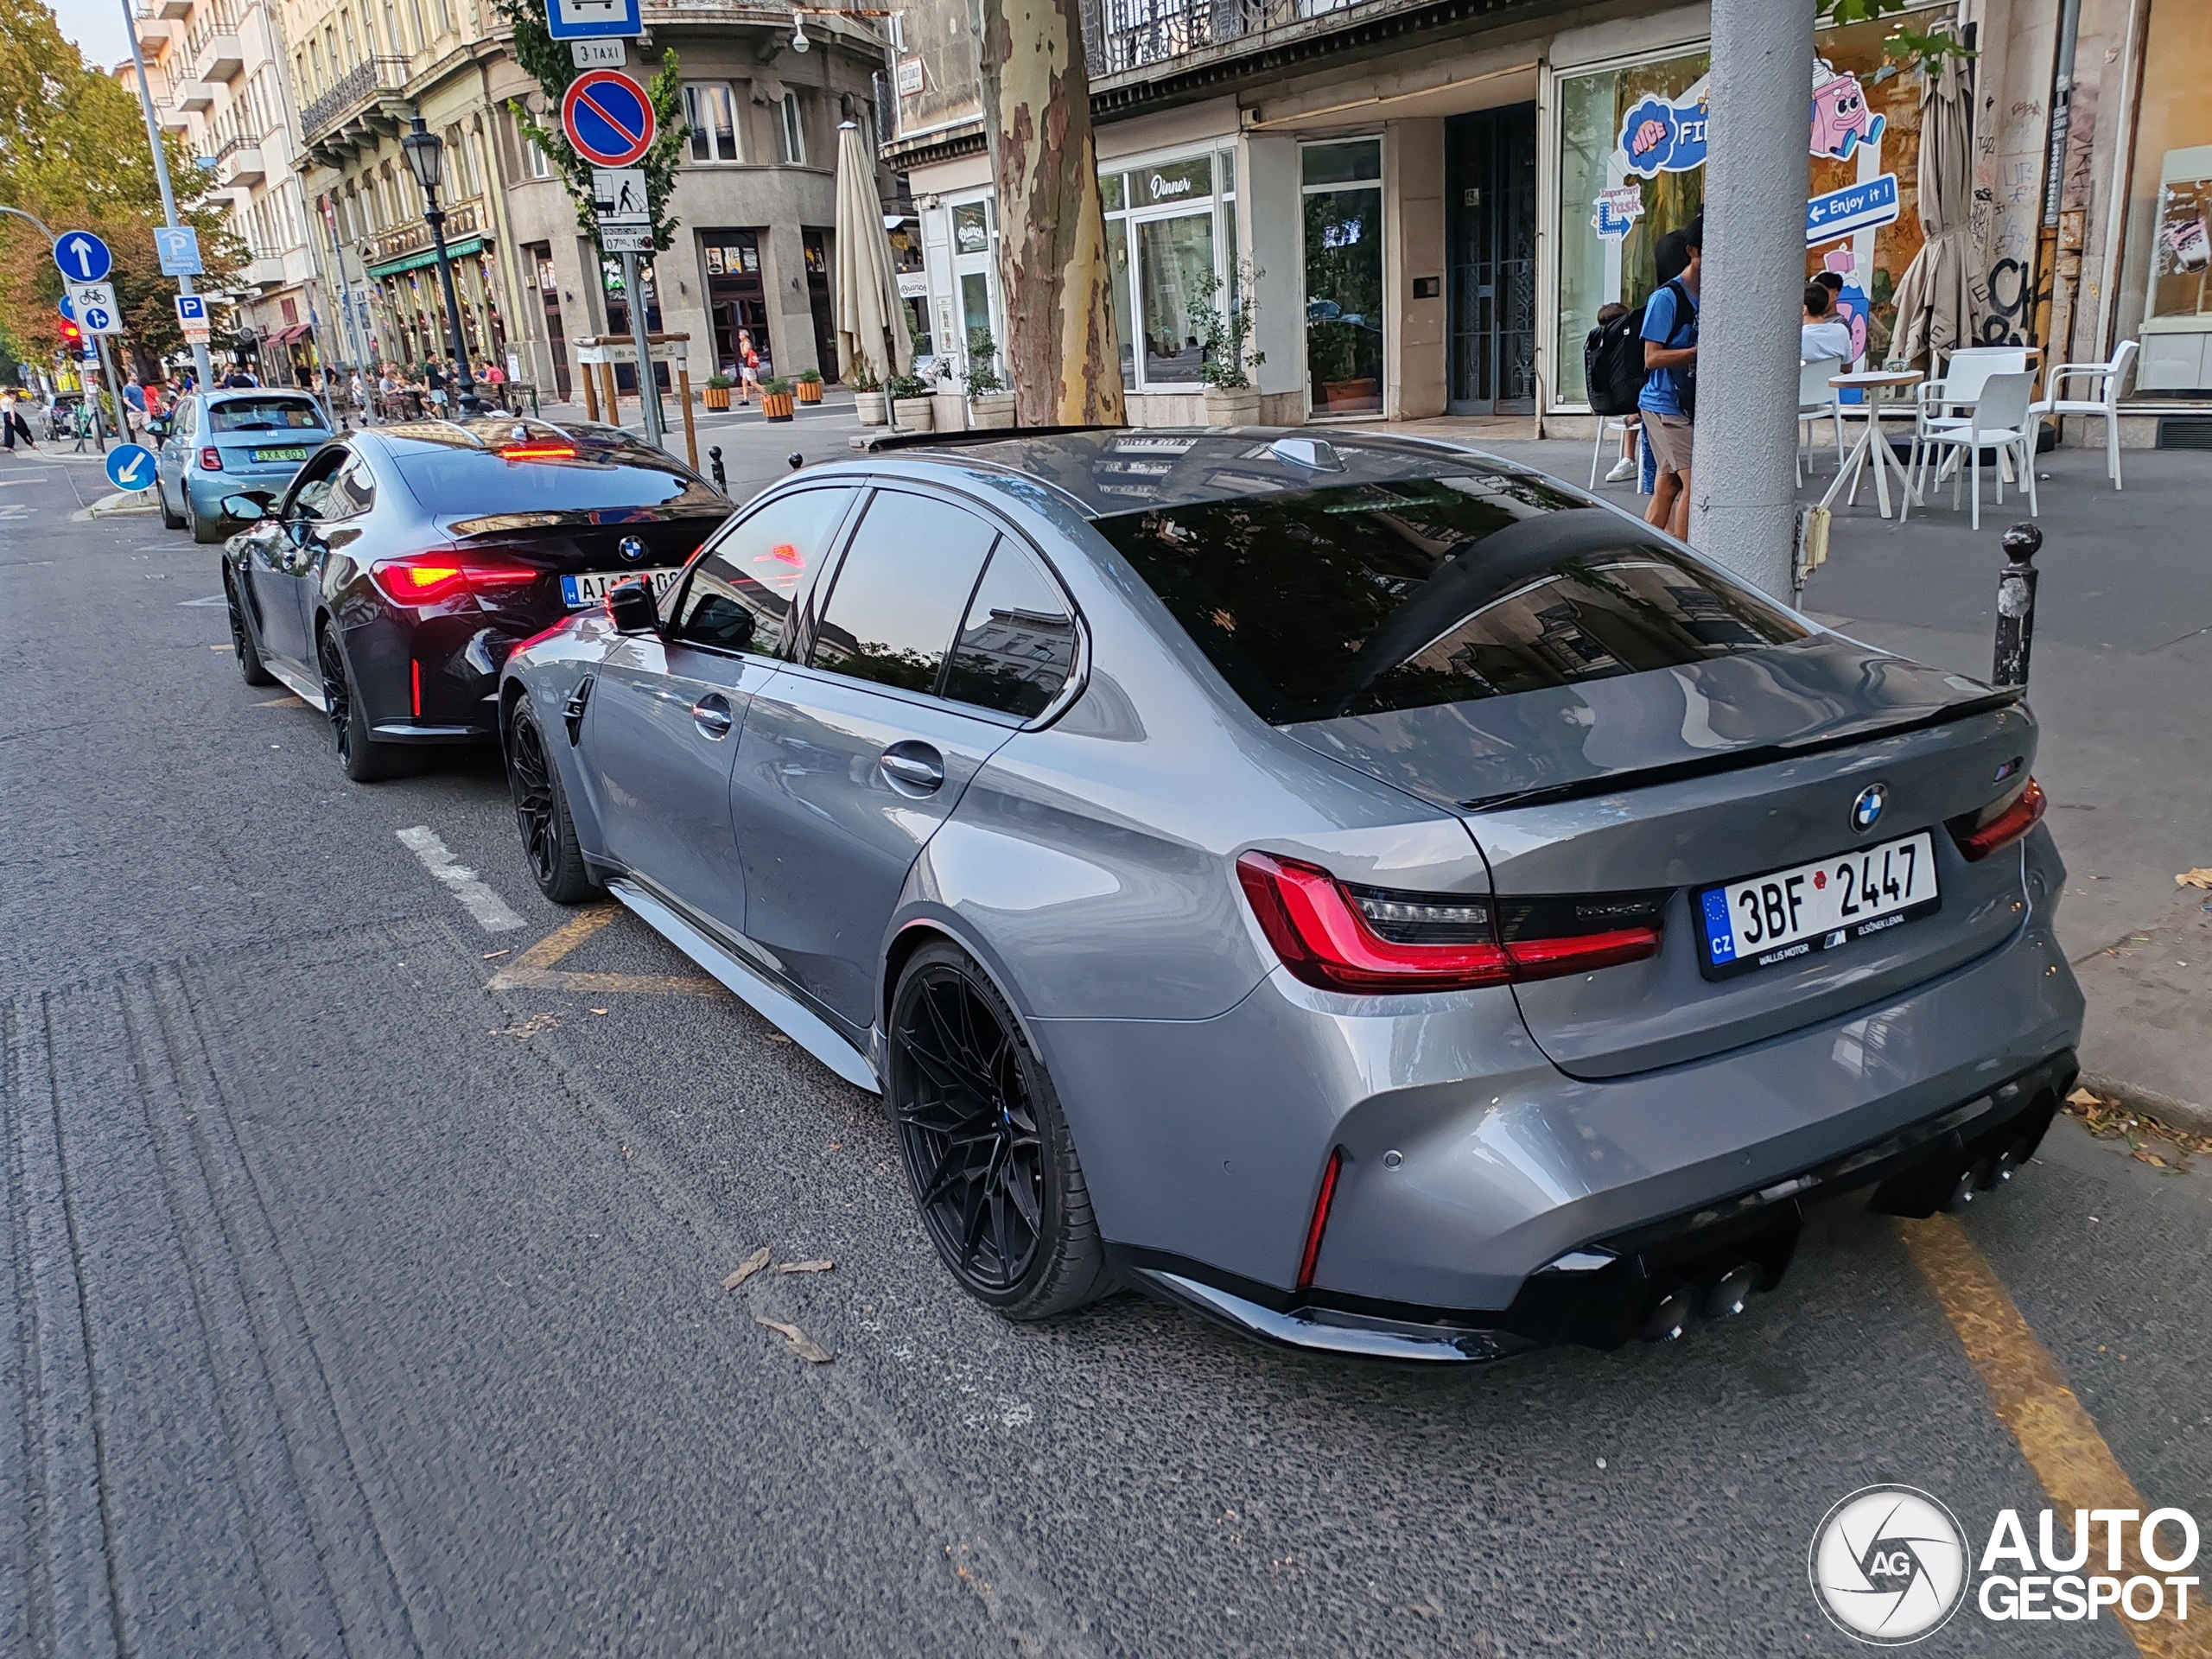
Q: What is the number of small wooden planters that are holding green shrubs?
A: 3